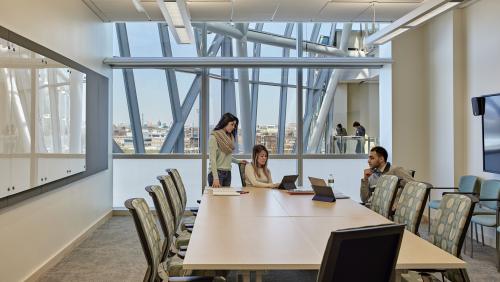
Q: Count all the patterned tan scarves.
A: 1